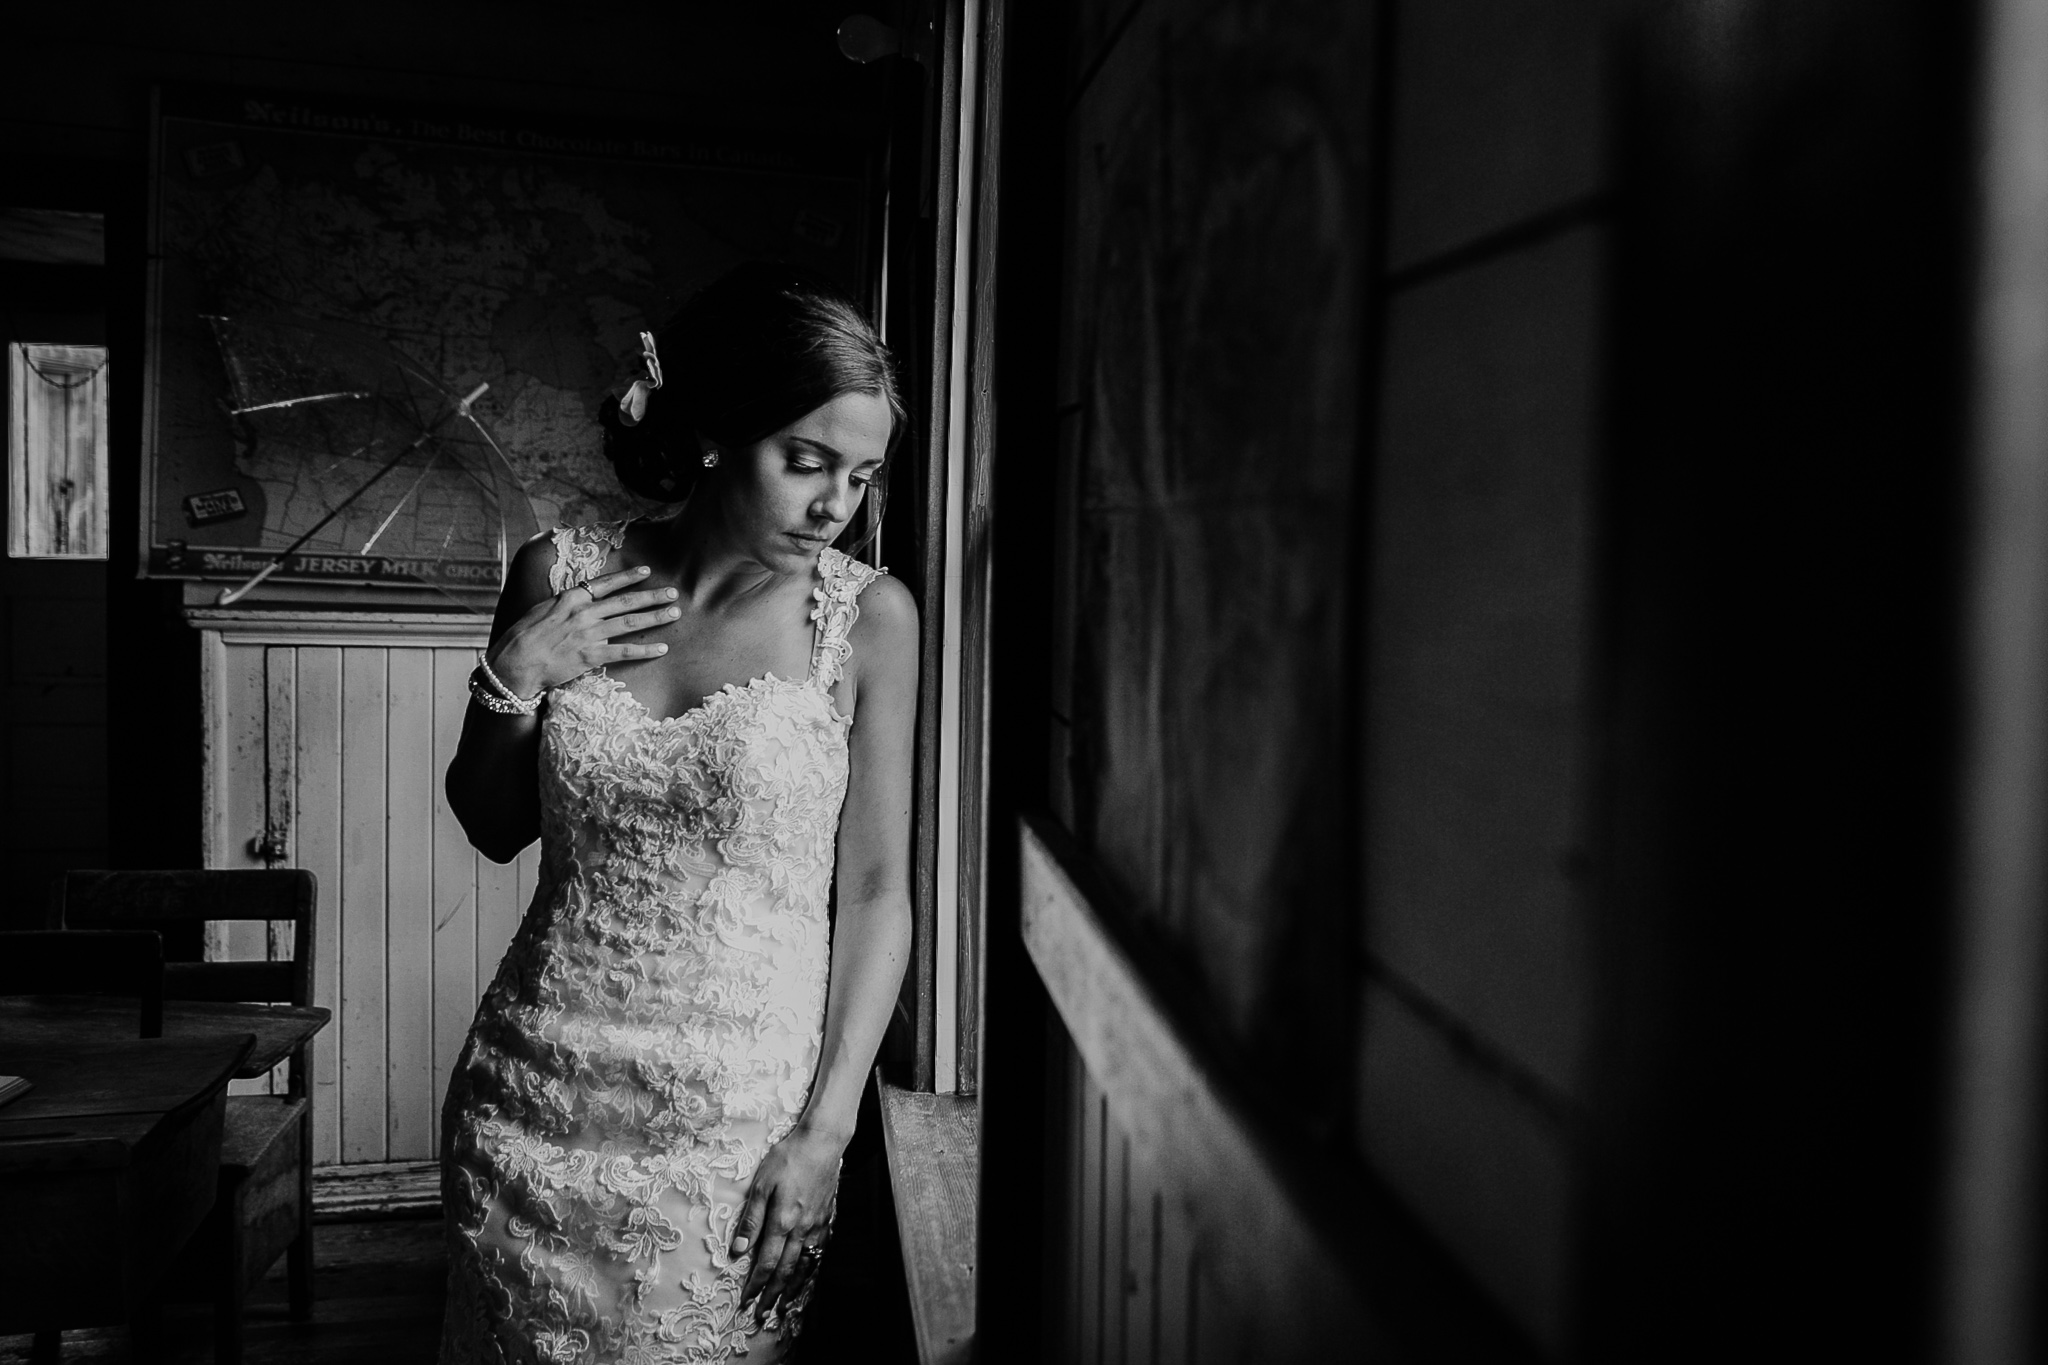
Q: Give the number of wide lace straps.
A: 2